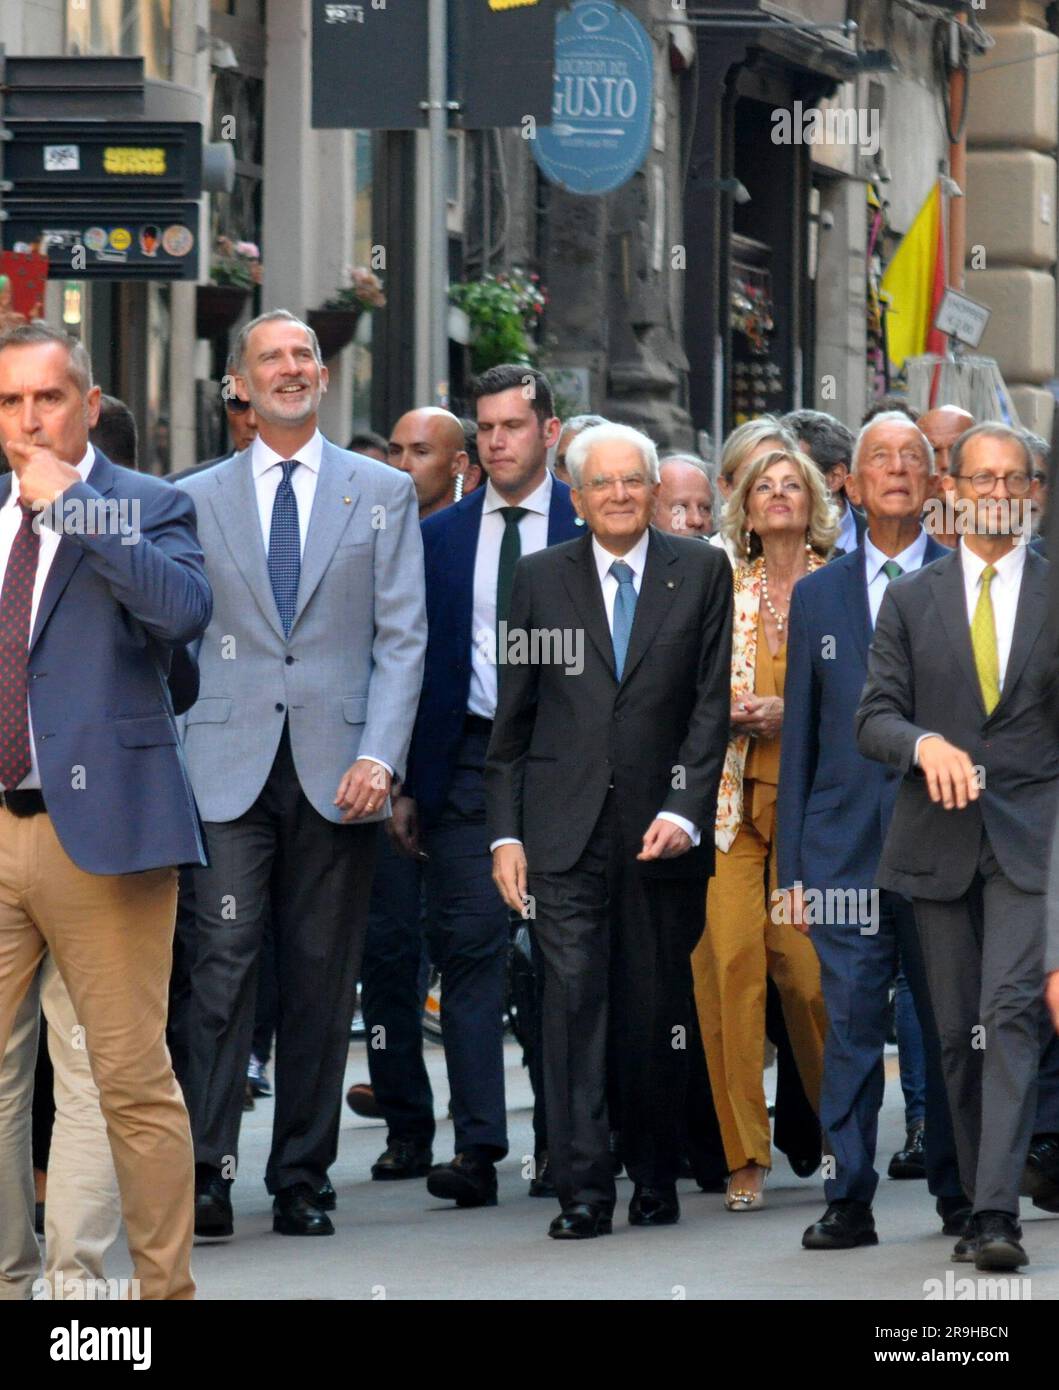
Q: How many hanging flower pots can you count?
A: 3